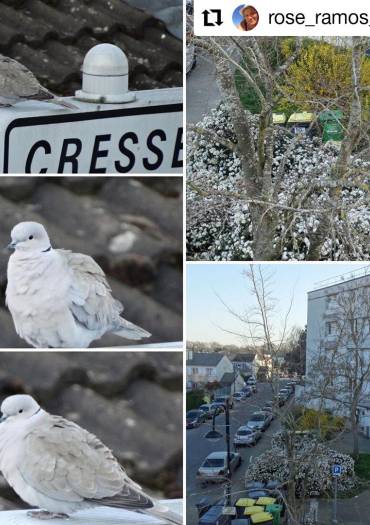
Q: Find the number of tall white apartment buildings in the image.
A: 1